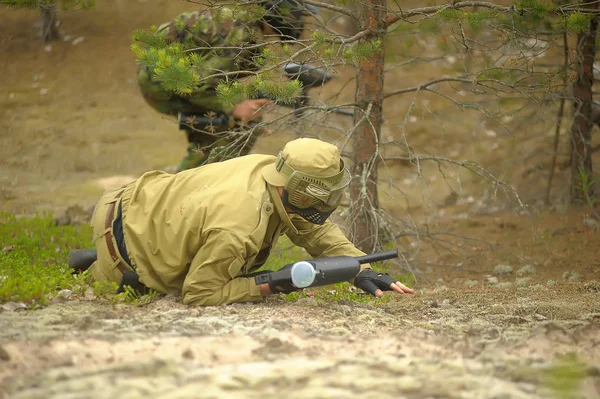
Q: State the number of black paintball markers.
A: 2